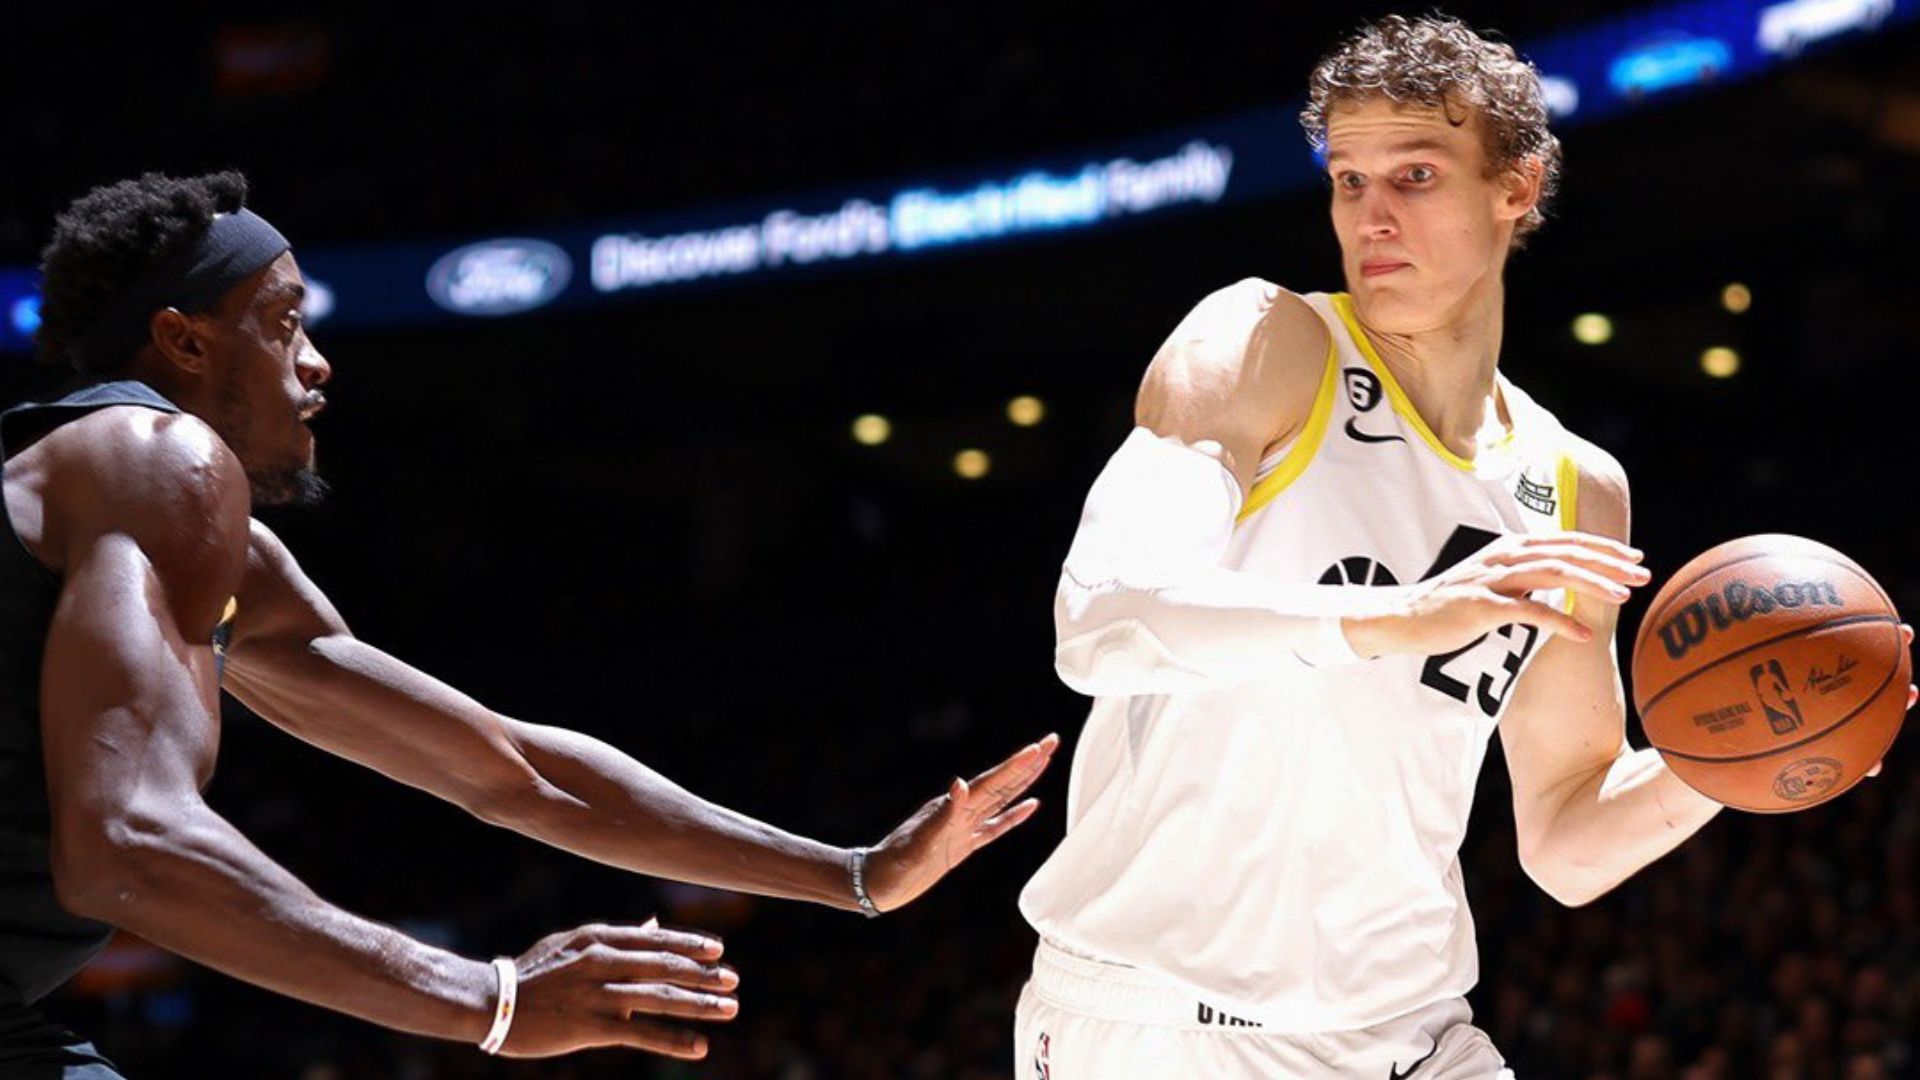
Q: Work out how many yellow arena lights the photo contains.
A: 6